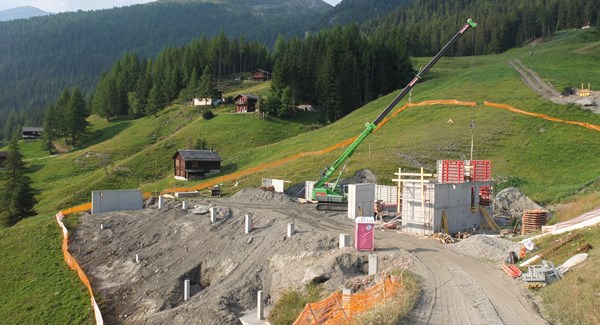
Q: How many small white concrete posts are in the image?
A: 12